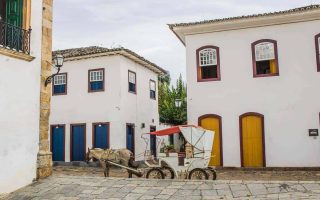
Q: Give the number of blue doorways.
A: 5